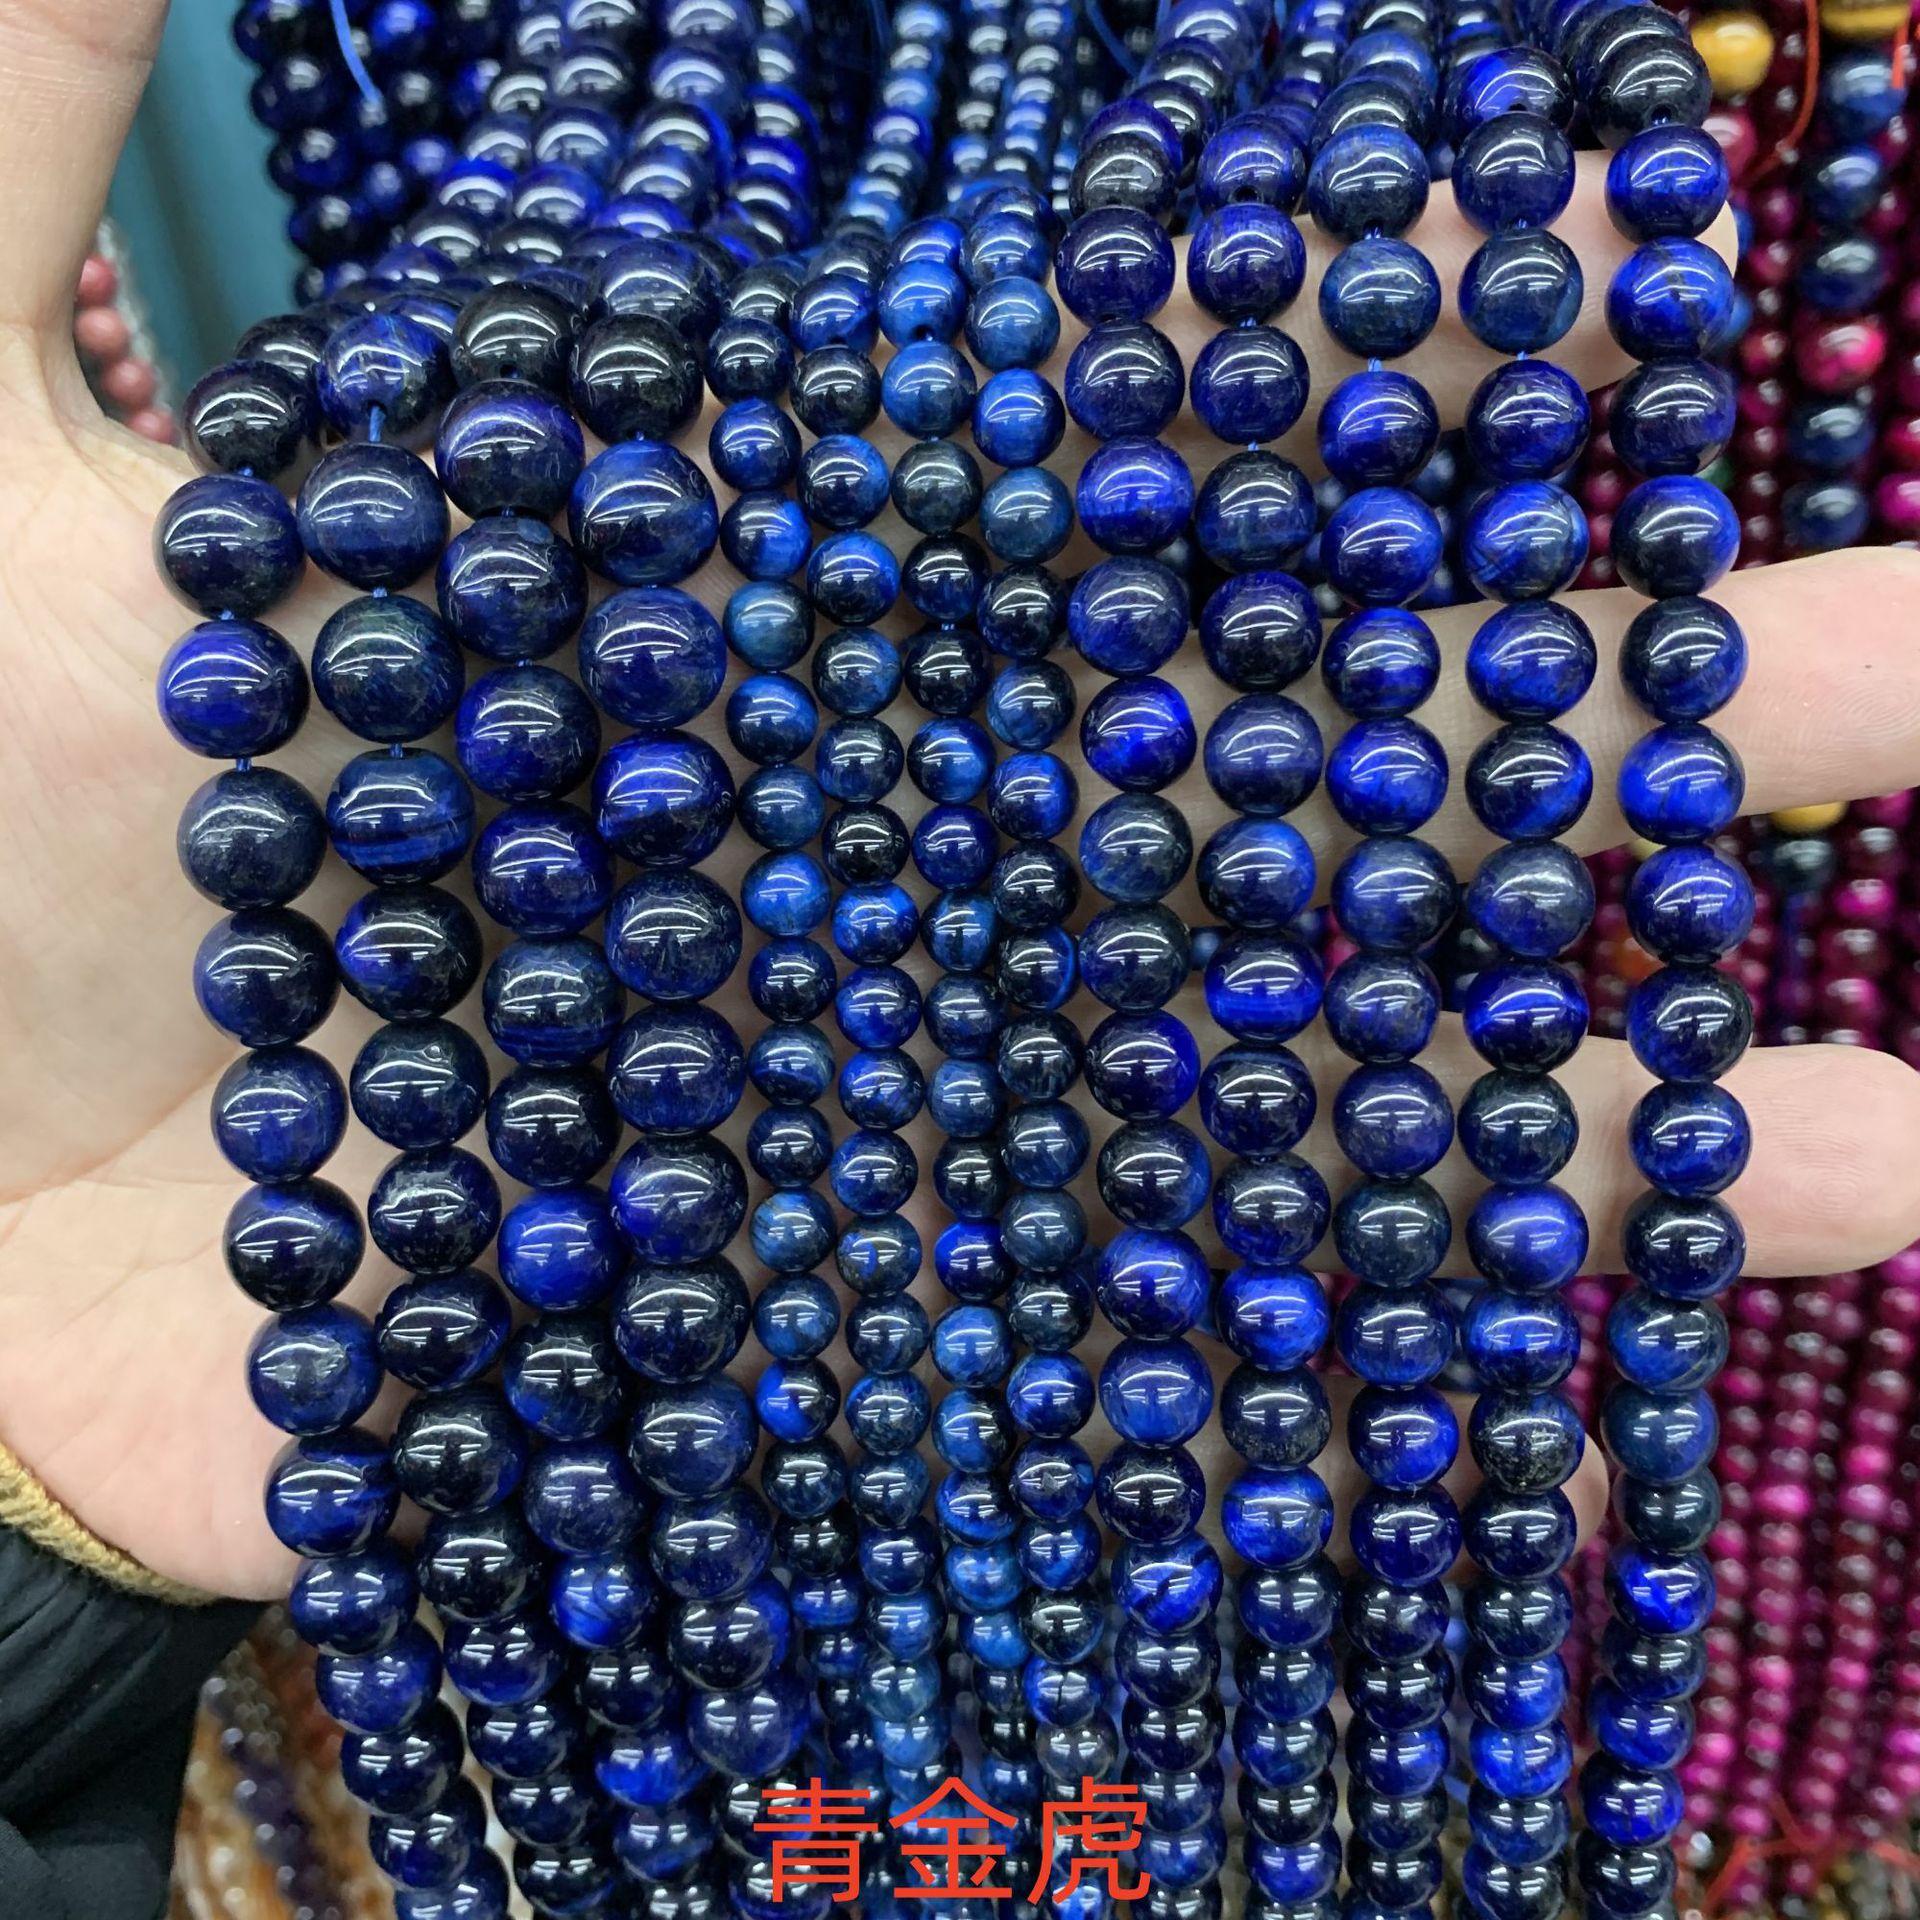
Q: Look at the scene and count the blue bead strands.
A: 13